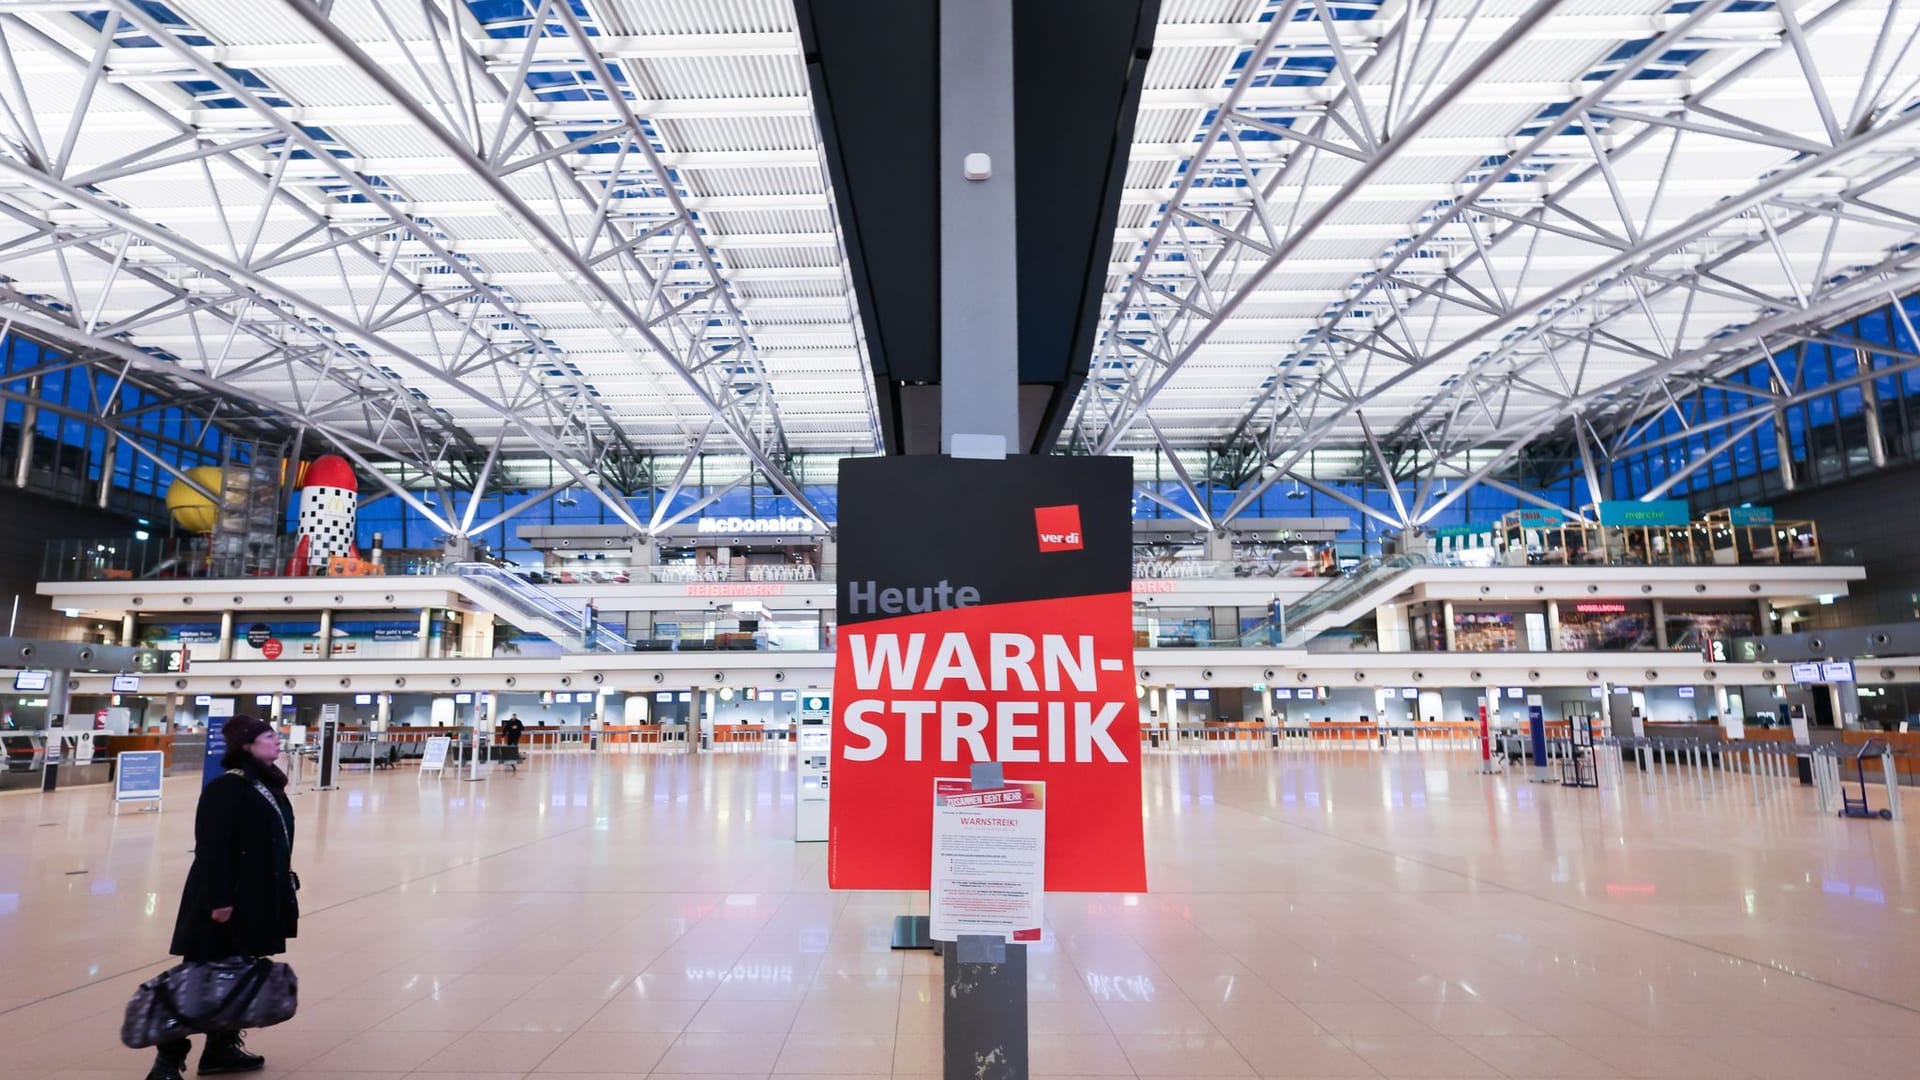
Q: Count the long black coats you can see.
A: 1